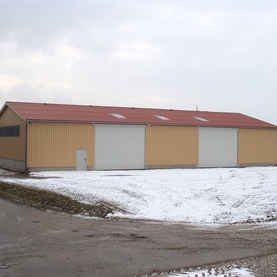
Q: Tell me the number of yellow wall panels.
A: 3